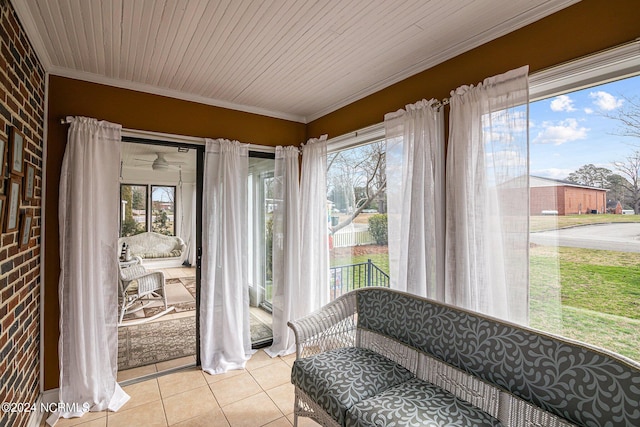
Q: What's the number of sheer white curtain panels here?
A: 6